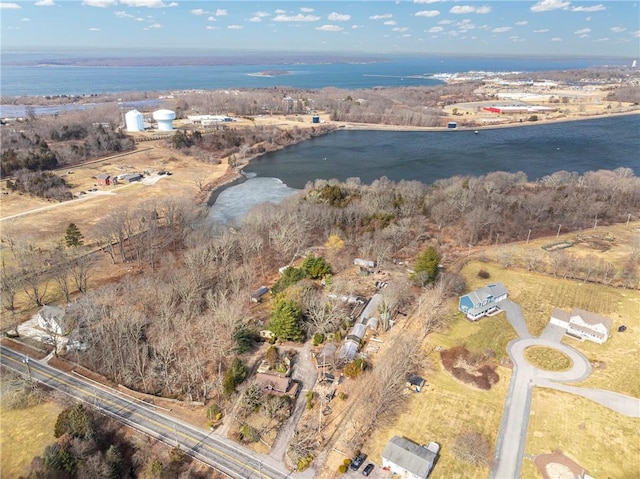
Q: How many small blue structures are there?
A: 2